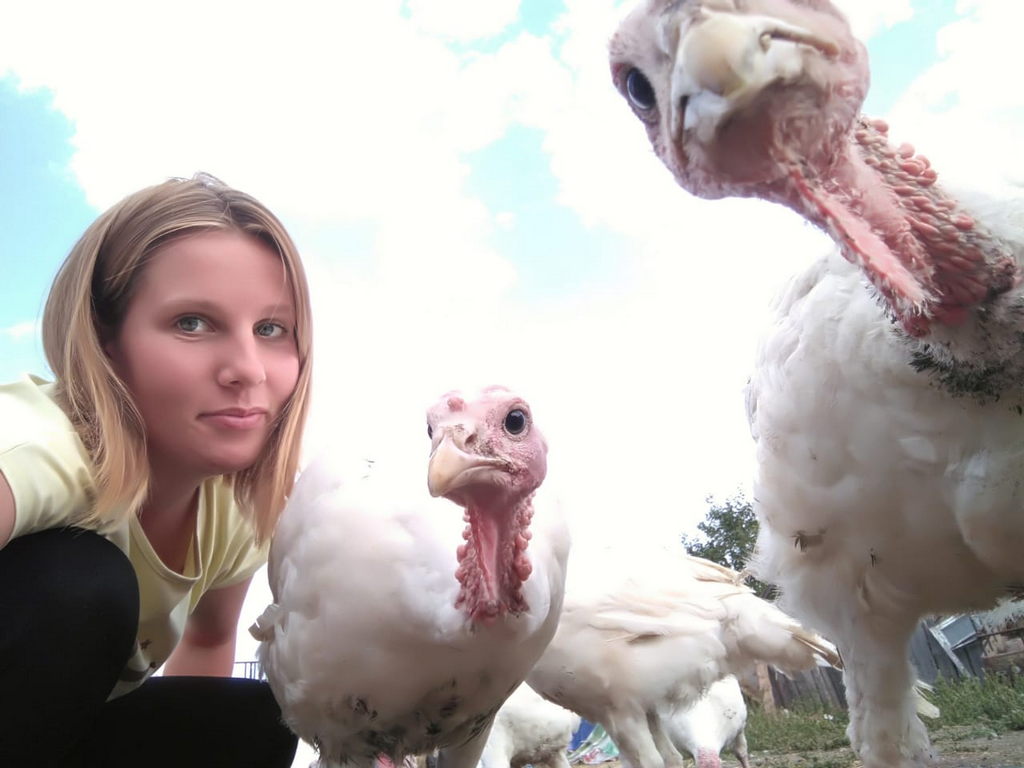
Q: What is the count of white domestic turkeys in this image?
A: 5